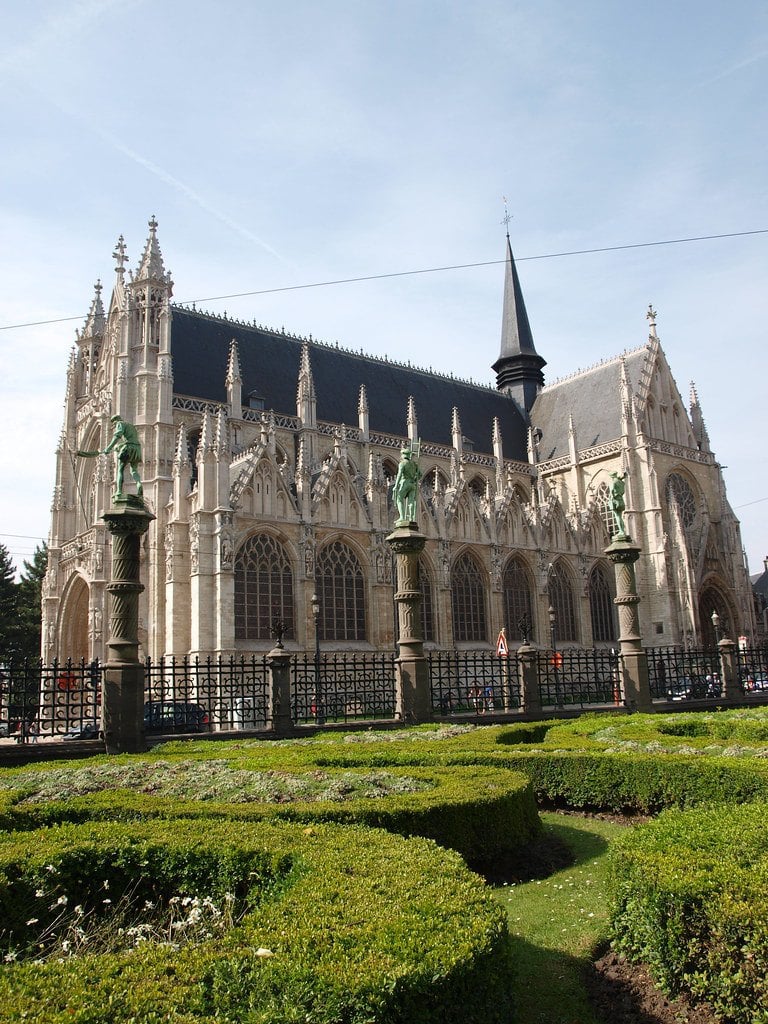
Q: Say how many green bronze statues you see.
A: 3